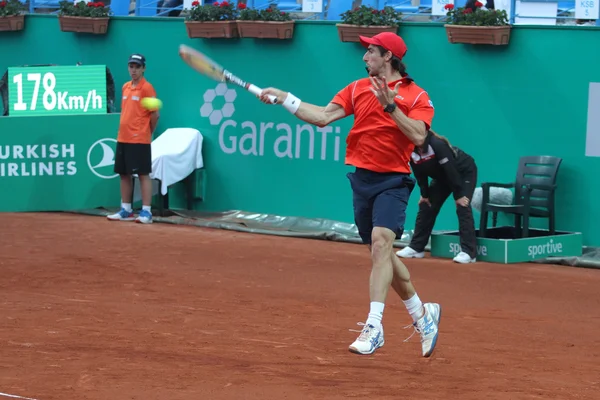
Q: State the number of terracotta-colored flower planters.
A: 6